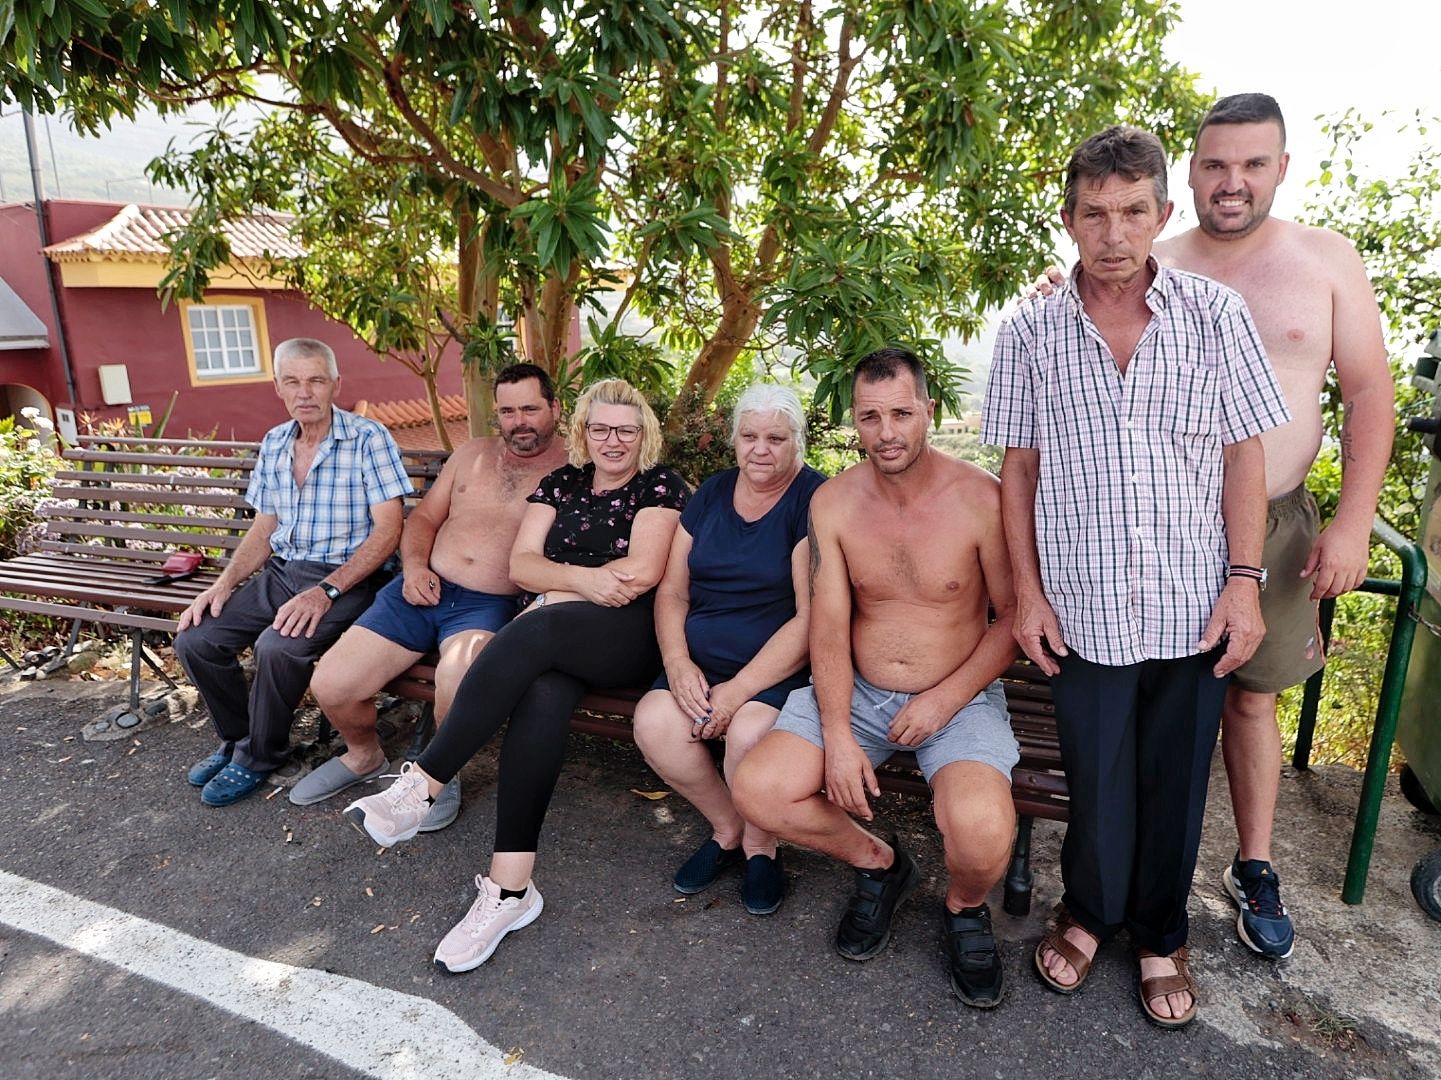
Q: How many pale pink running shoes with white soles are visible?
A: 2